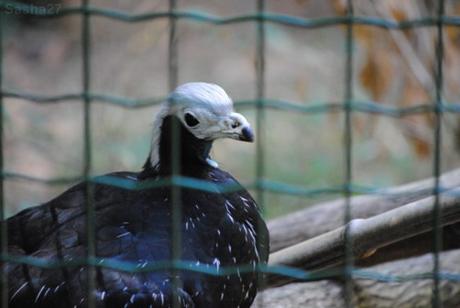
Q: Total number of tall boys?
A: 0